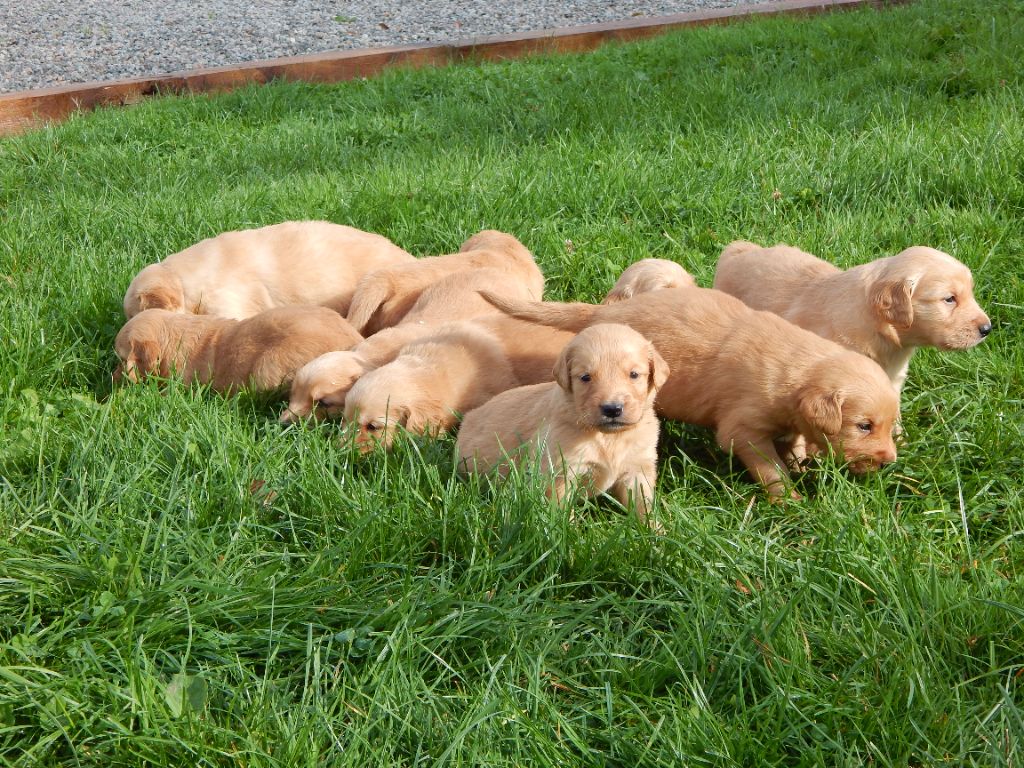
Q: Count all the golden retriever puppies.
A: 9